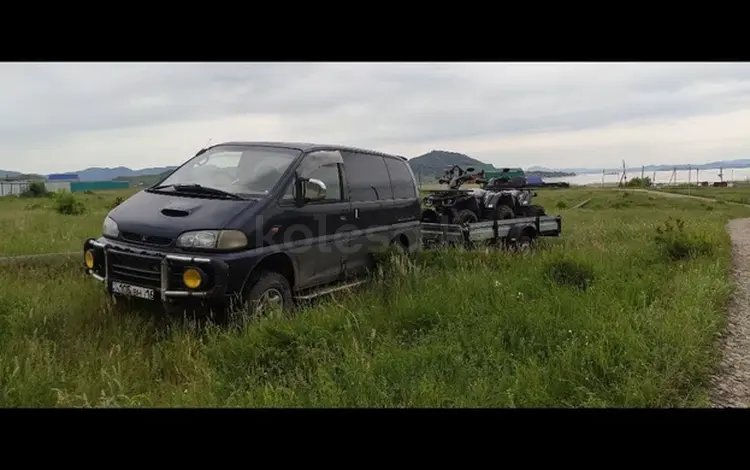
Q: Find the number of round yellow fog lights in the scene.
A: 2